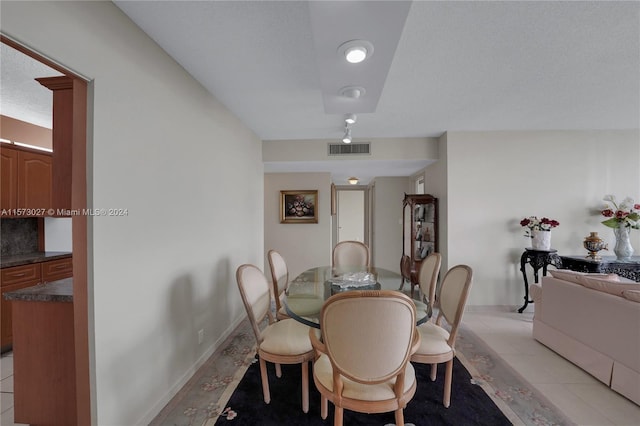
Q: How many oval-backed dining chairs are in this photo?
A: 6